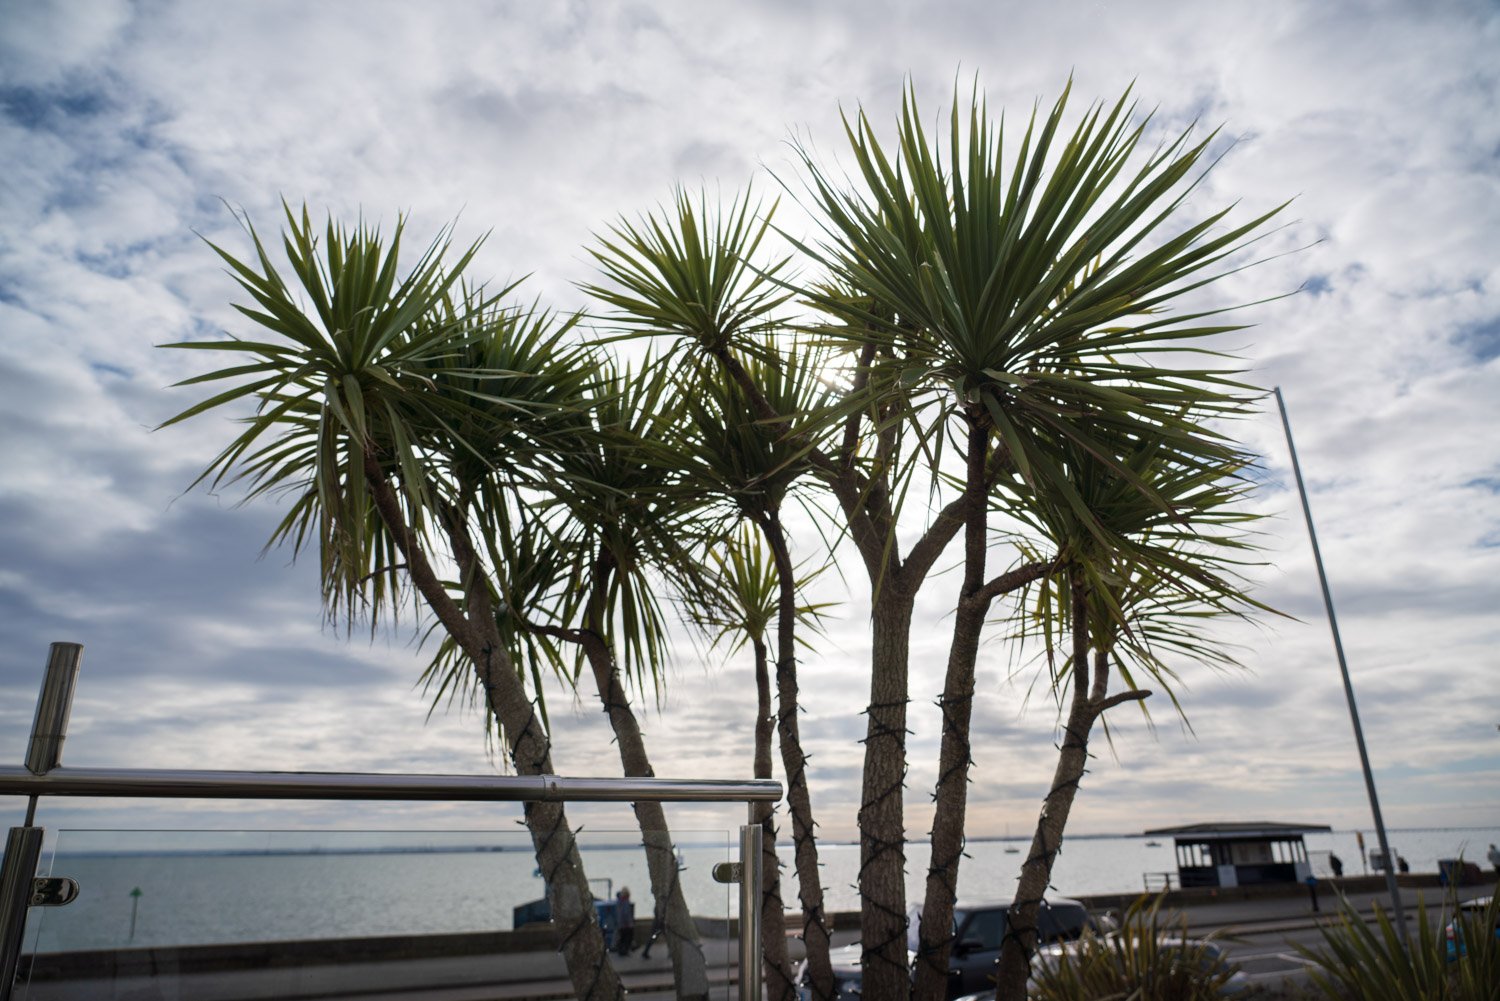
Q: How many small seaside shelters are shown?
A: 1